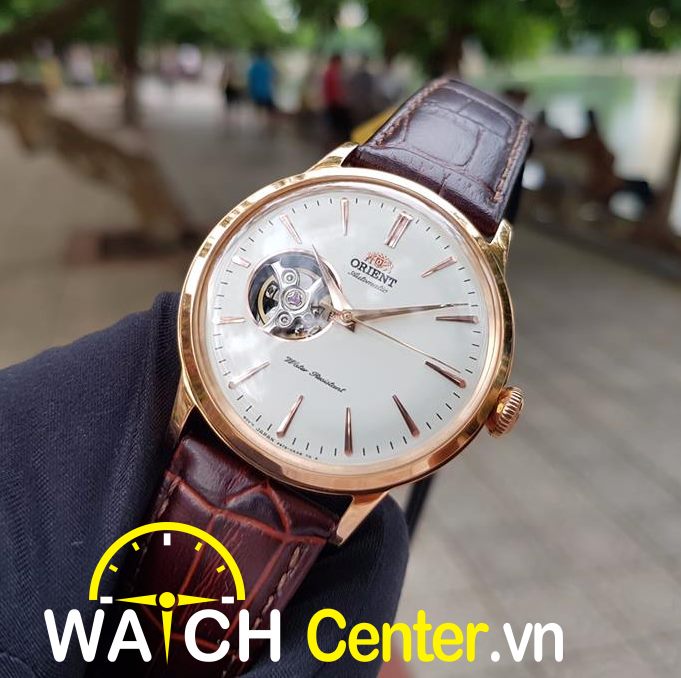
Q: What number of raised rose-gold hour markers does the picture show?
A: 12